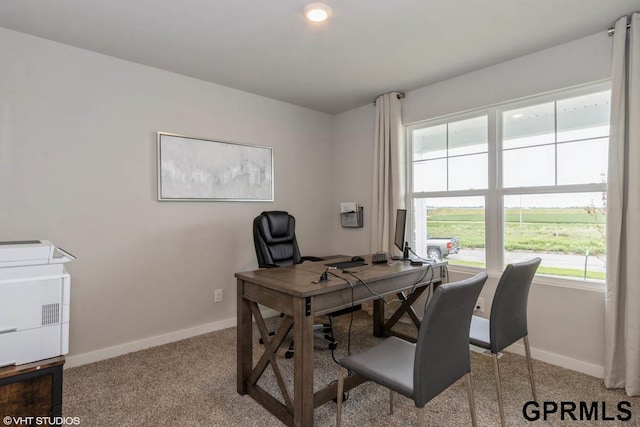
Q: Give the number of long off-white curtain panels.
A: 2